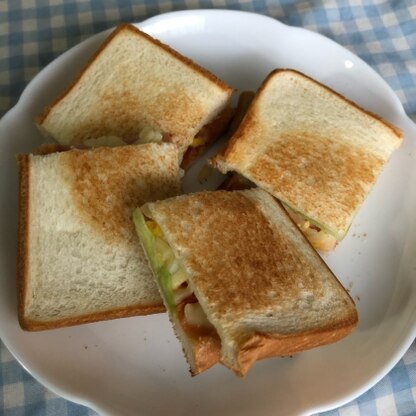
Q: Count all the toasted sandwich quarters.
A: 4